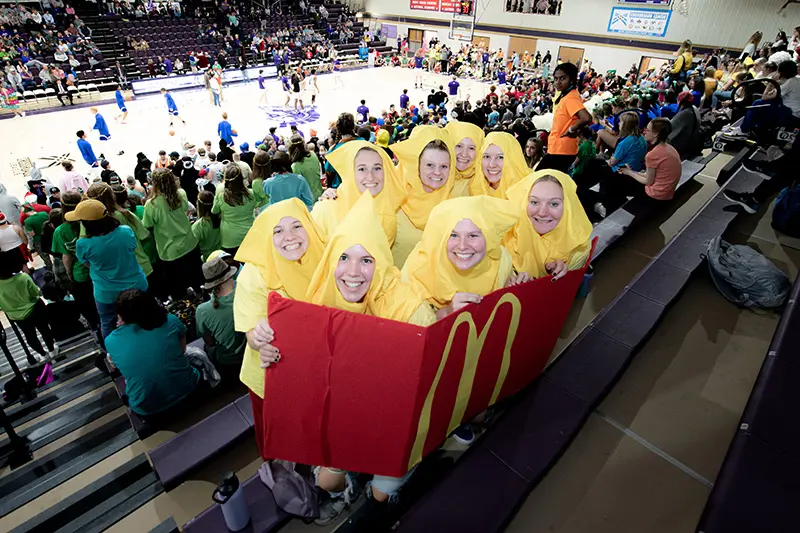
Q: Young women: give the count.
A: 8